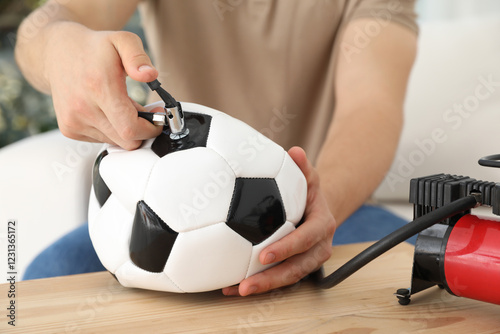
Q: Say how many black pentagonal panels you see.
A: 4